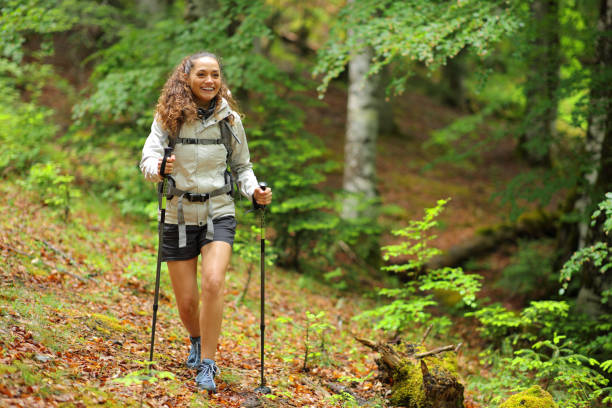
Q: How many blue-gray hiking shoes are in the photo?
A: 2